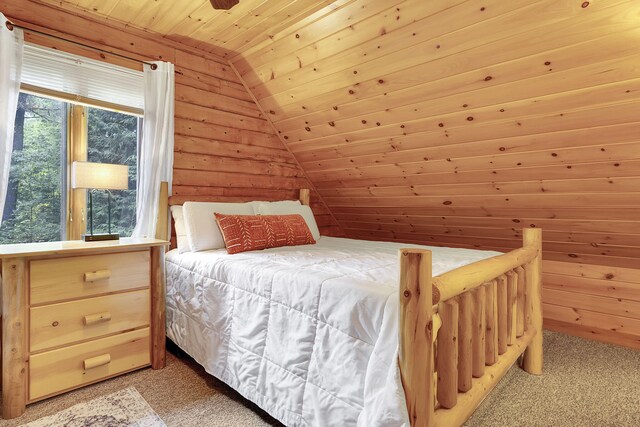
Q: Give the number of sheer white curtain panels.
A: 2